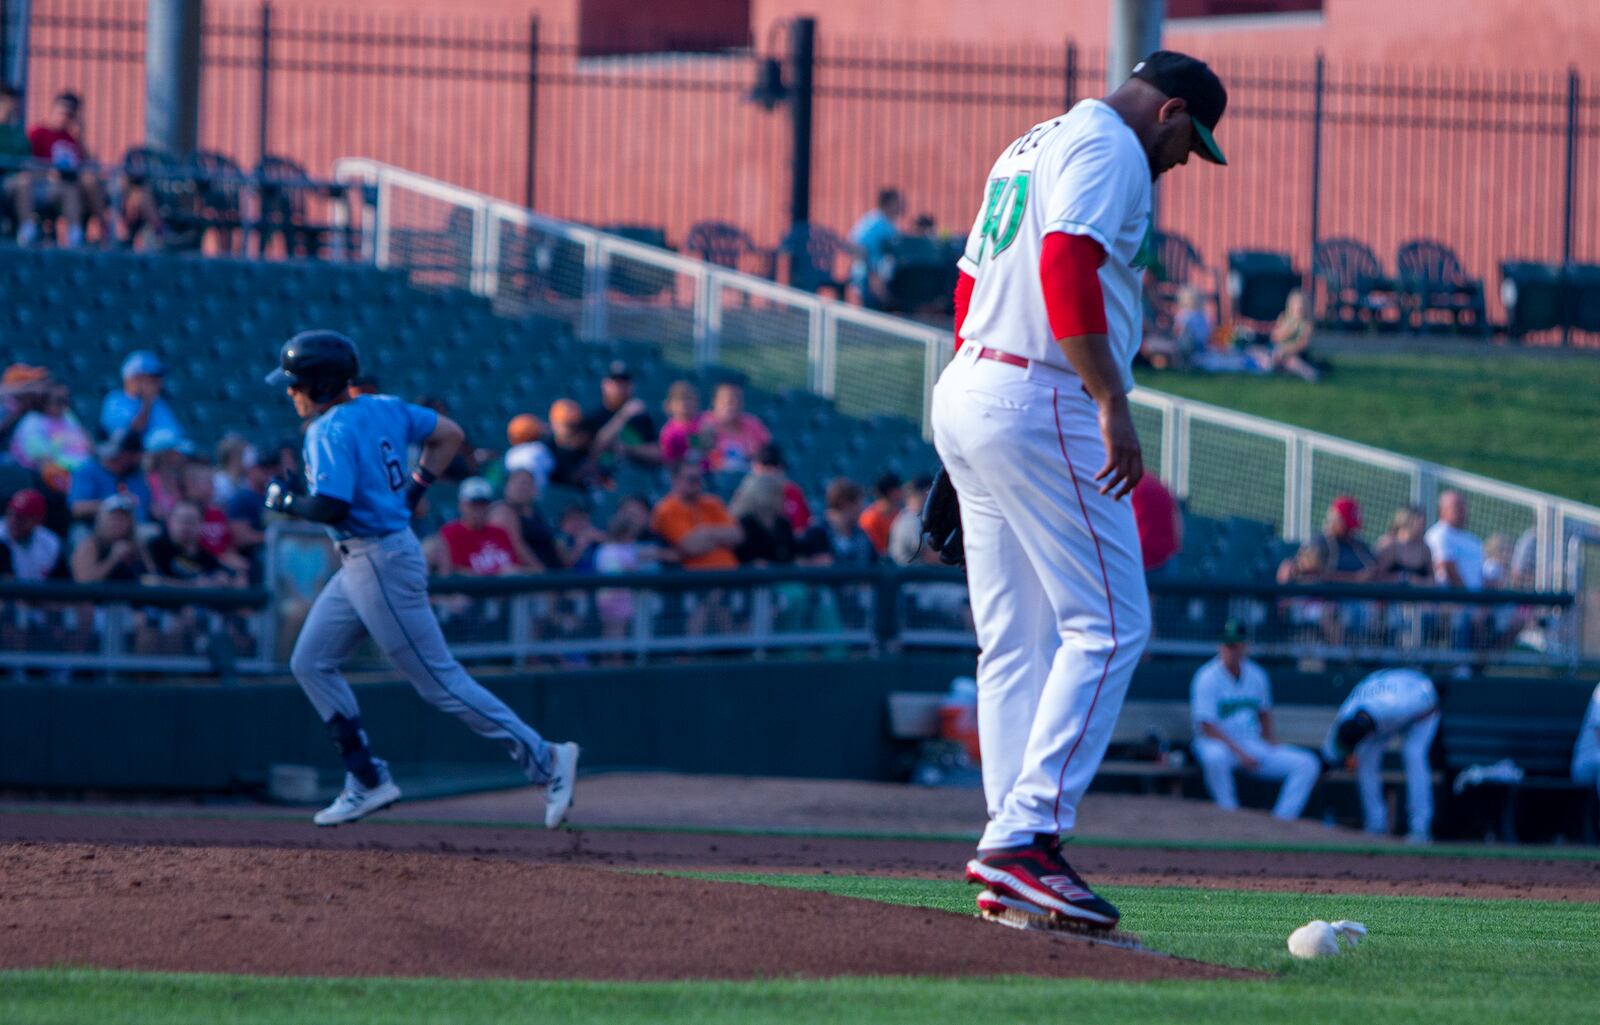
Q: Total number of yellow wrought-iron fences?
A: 0